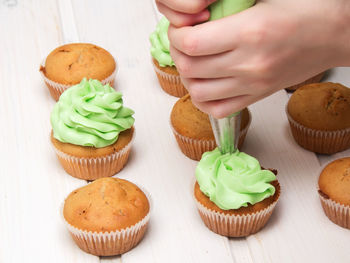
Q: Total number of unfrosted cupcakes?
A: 5